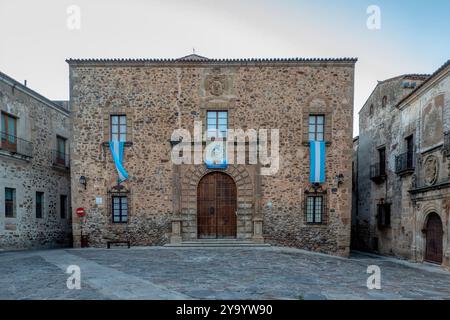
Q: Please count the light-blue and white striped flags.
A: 2